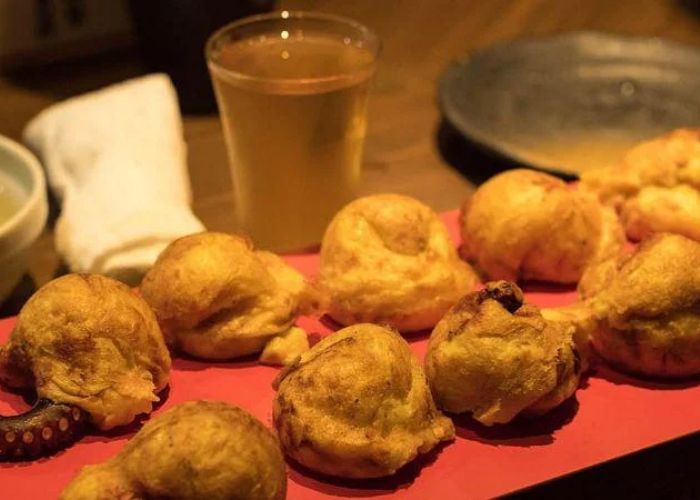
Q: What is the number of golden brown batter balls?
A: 9